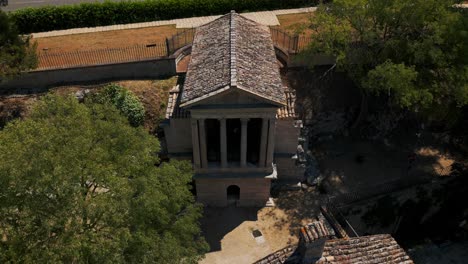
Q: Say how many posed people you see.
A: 0